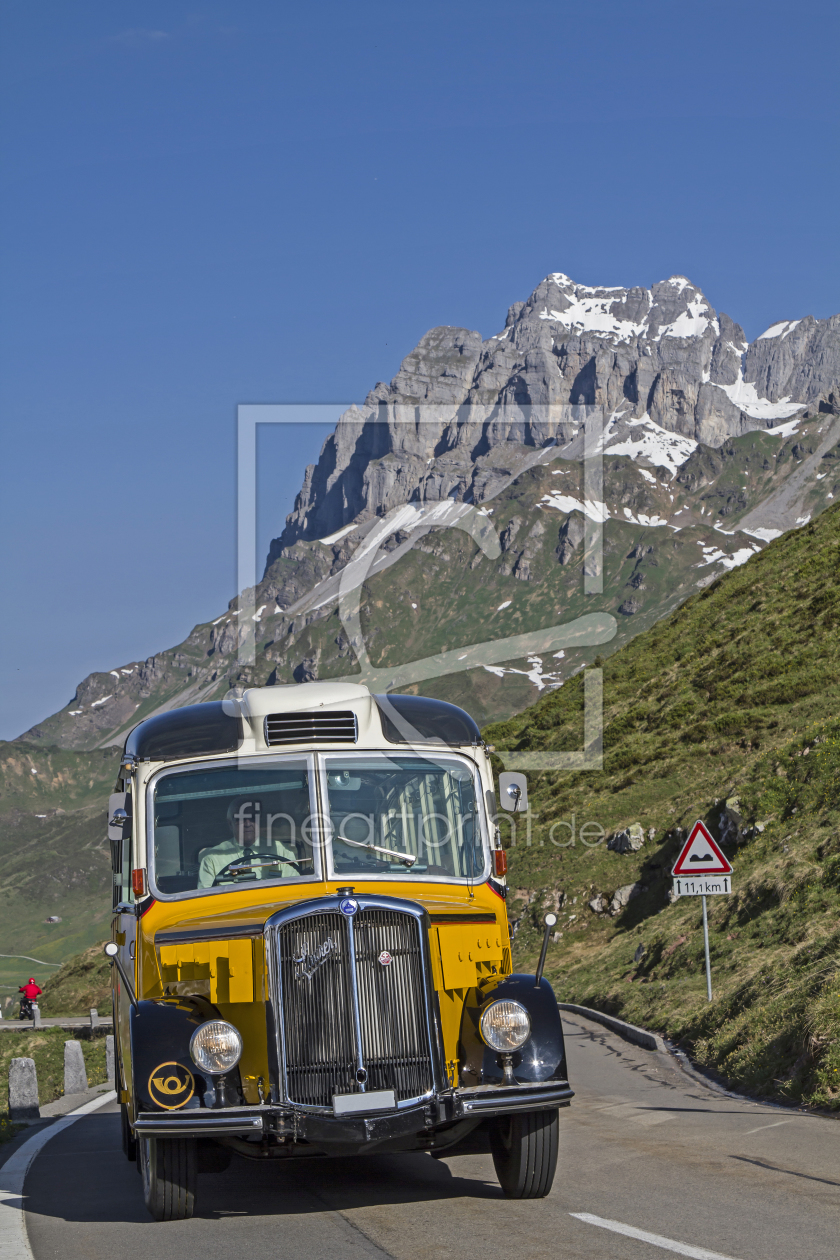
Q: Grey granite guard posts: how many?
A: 5